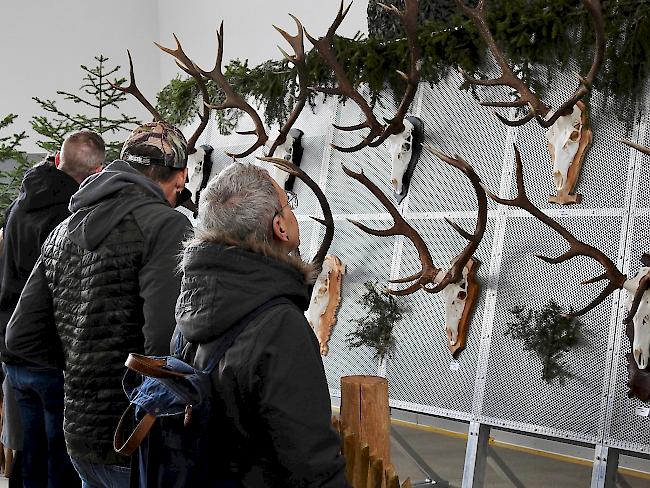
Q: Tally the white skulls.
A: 7